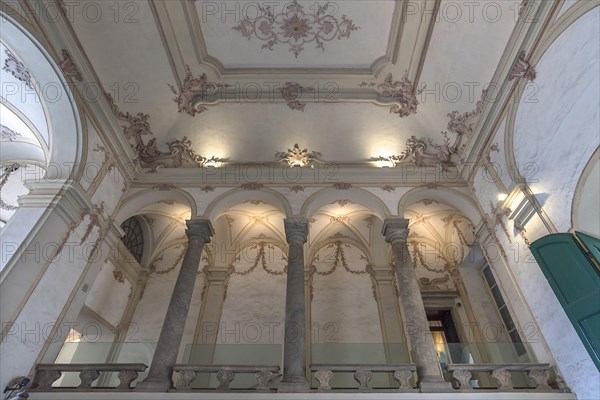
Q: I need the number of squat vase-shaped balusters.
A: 12